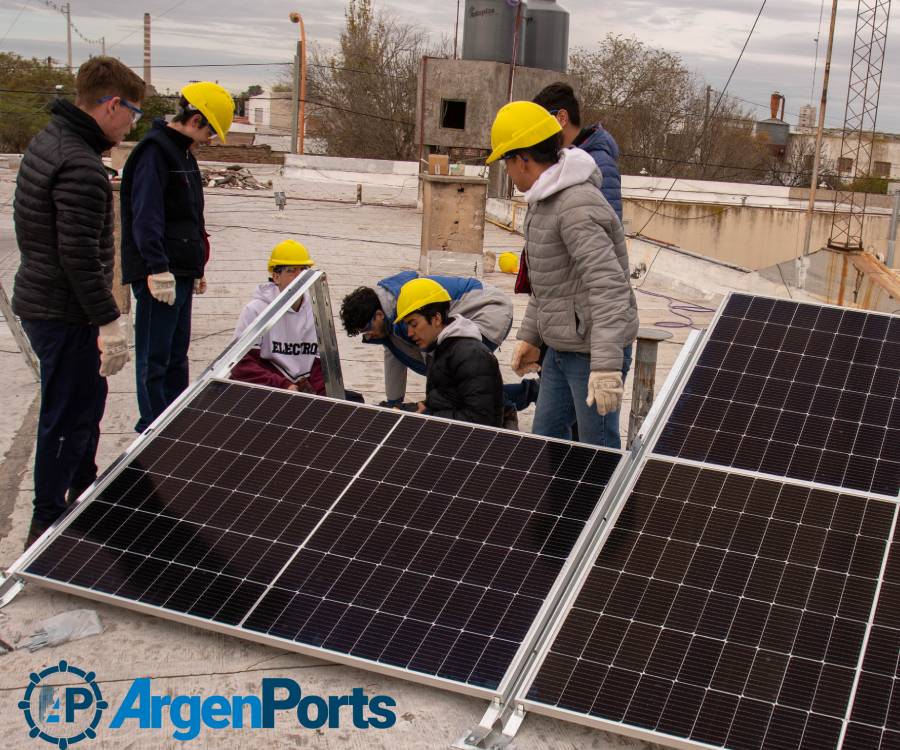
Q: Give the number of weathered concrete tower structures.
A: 1